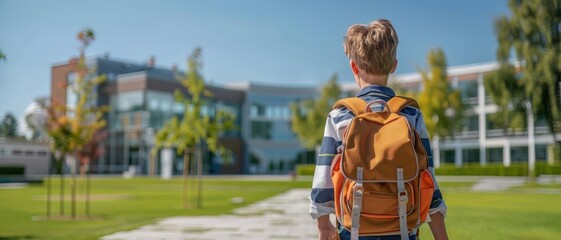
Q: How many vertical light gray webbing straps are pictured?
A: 2